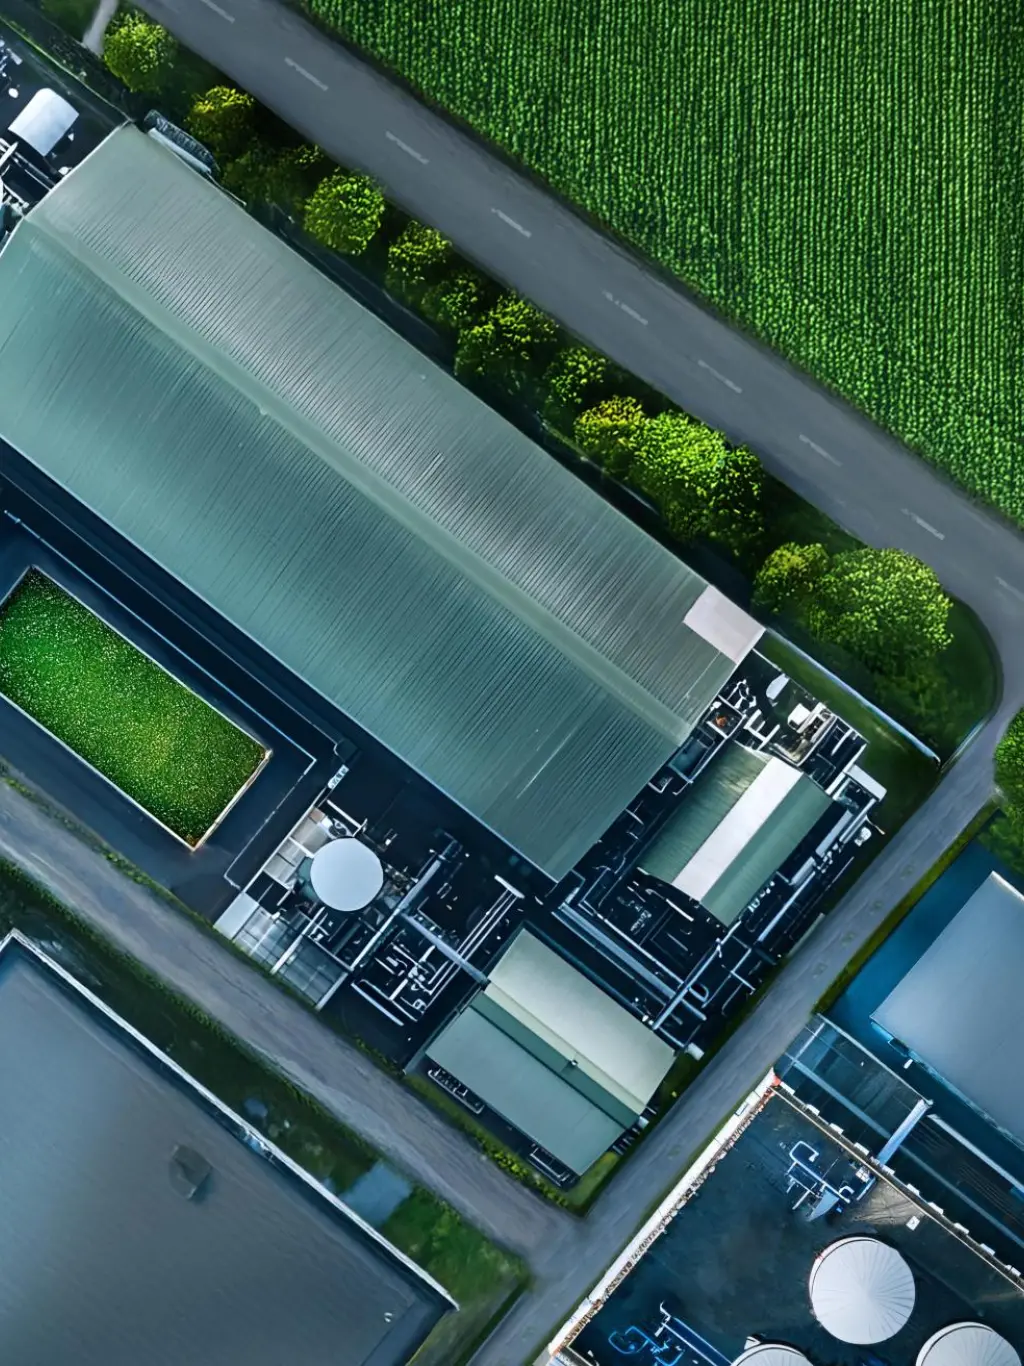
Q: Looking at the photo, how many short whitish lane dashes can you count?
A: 9